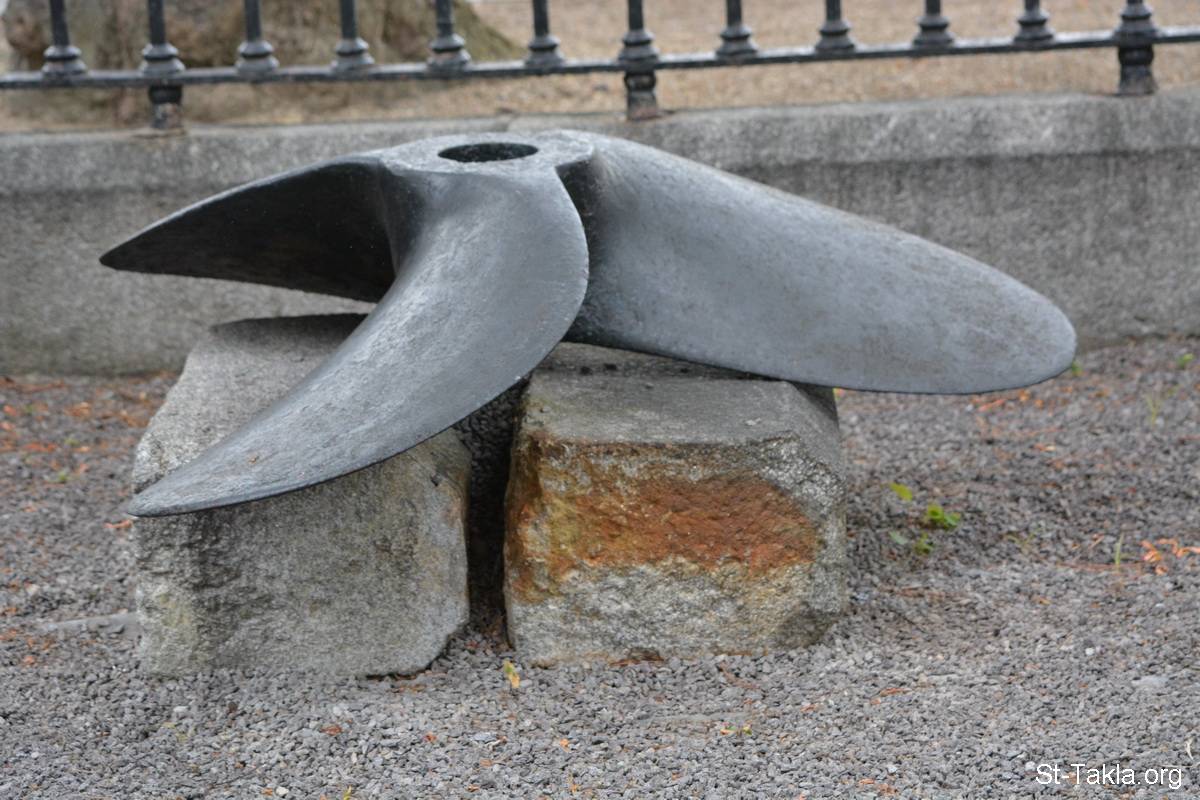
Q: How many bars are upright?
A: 12